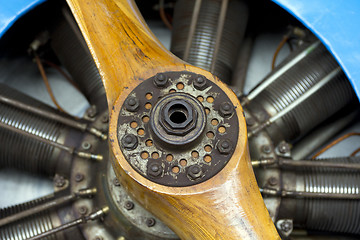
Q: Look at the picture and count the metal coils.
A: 6